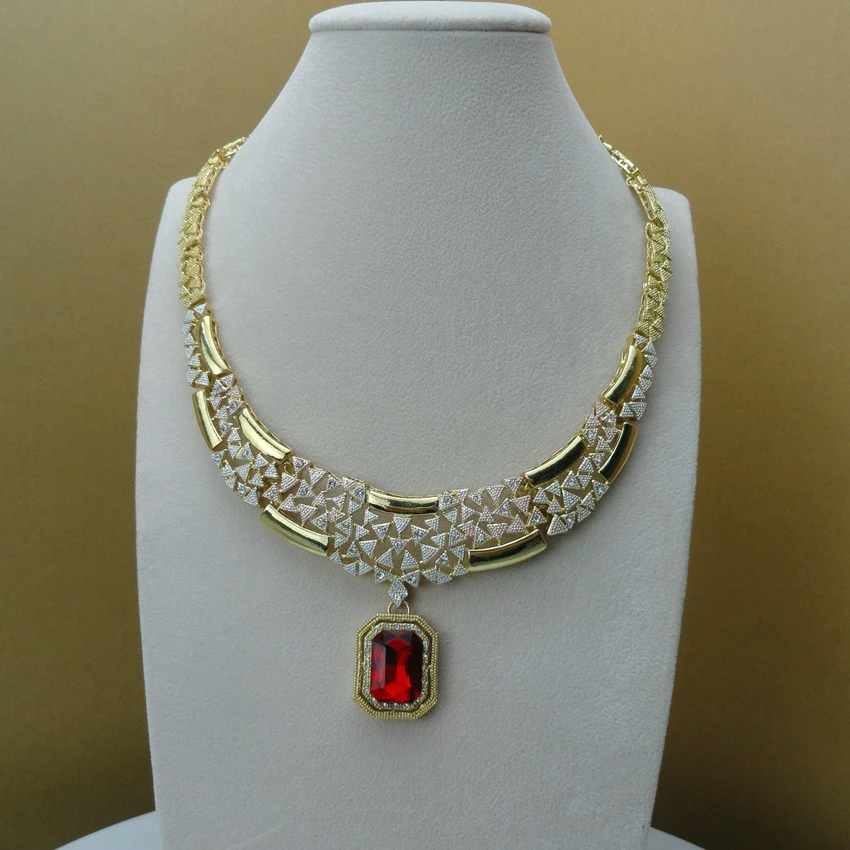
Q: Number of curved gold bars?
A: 9